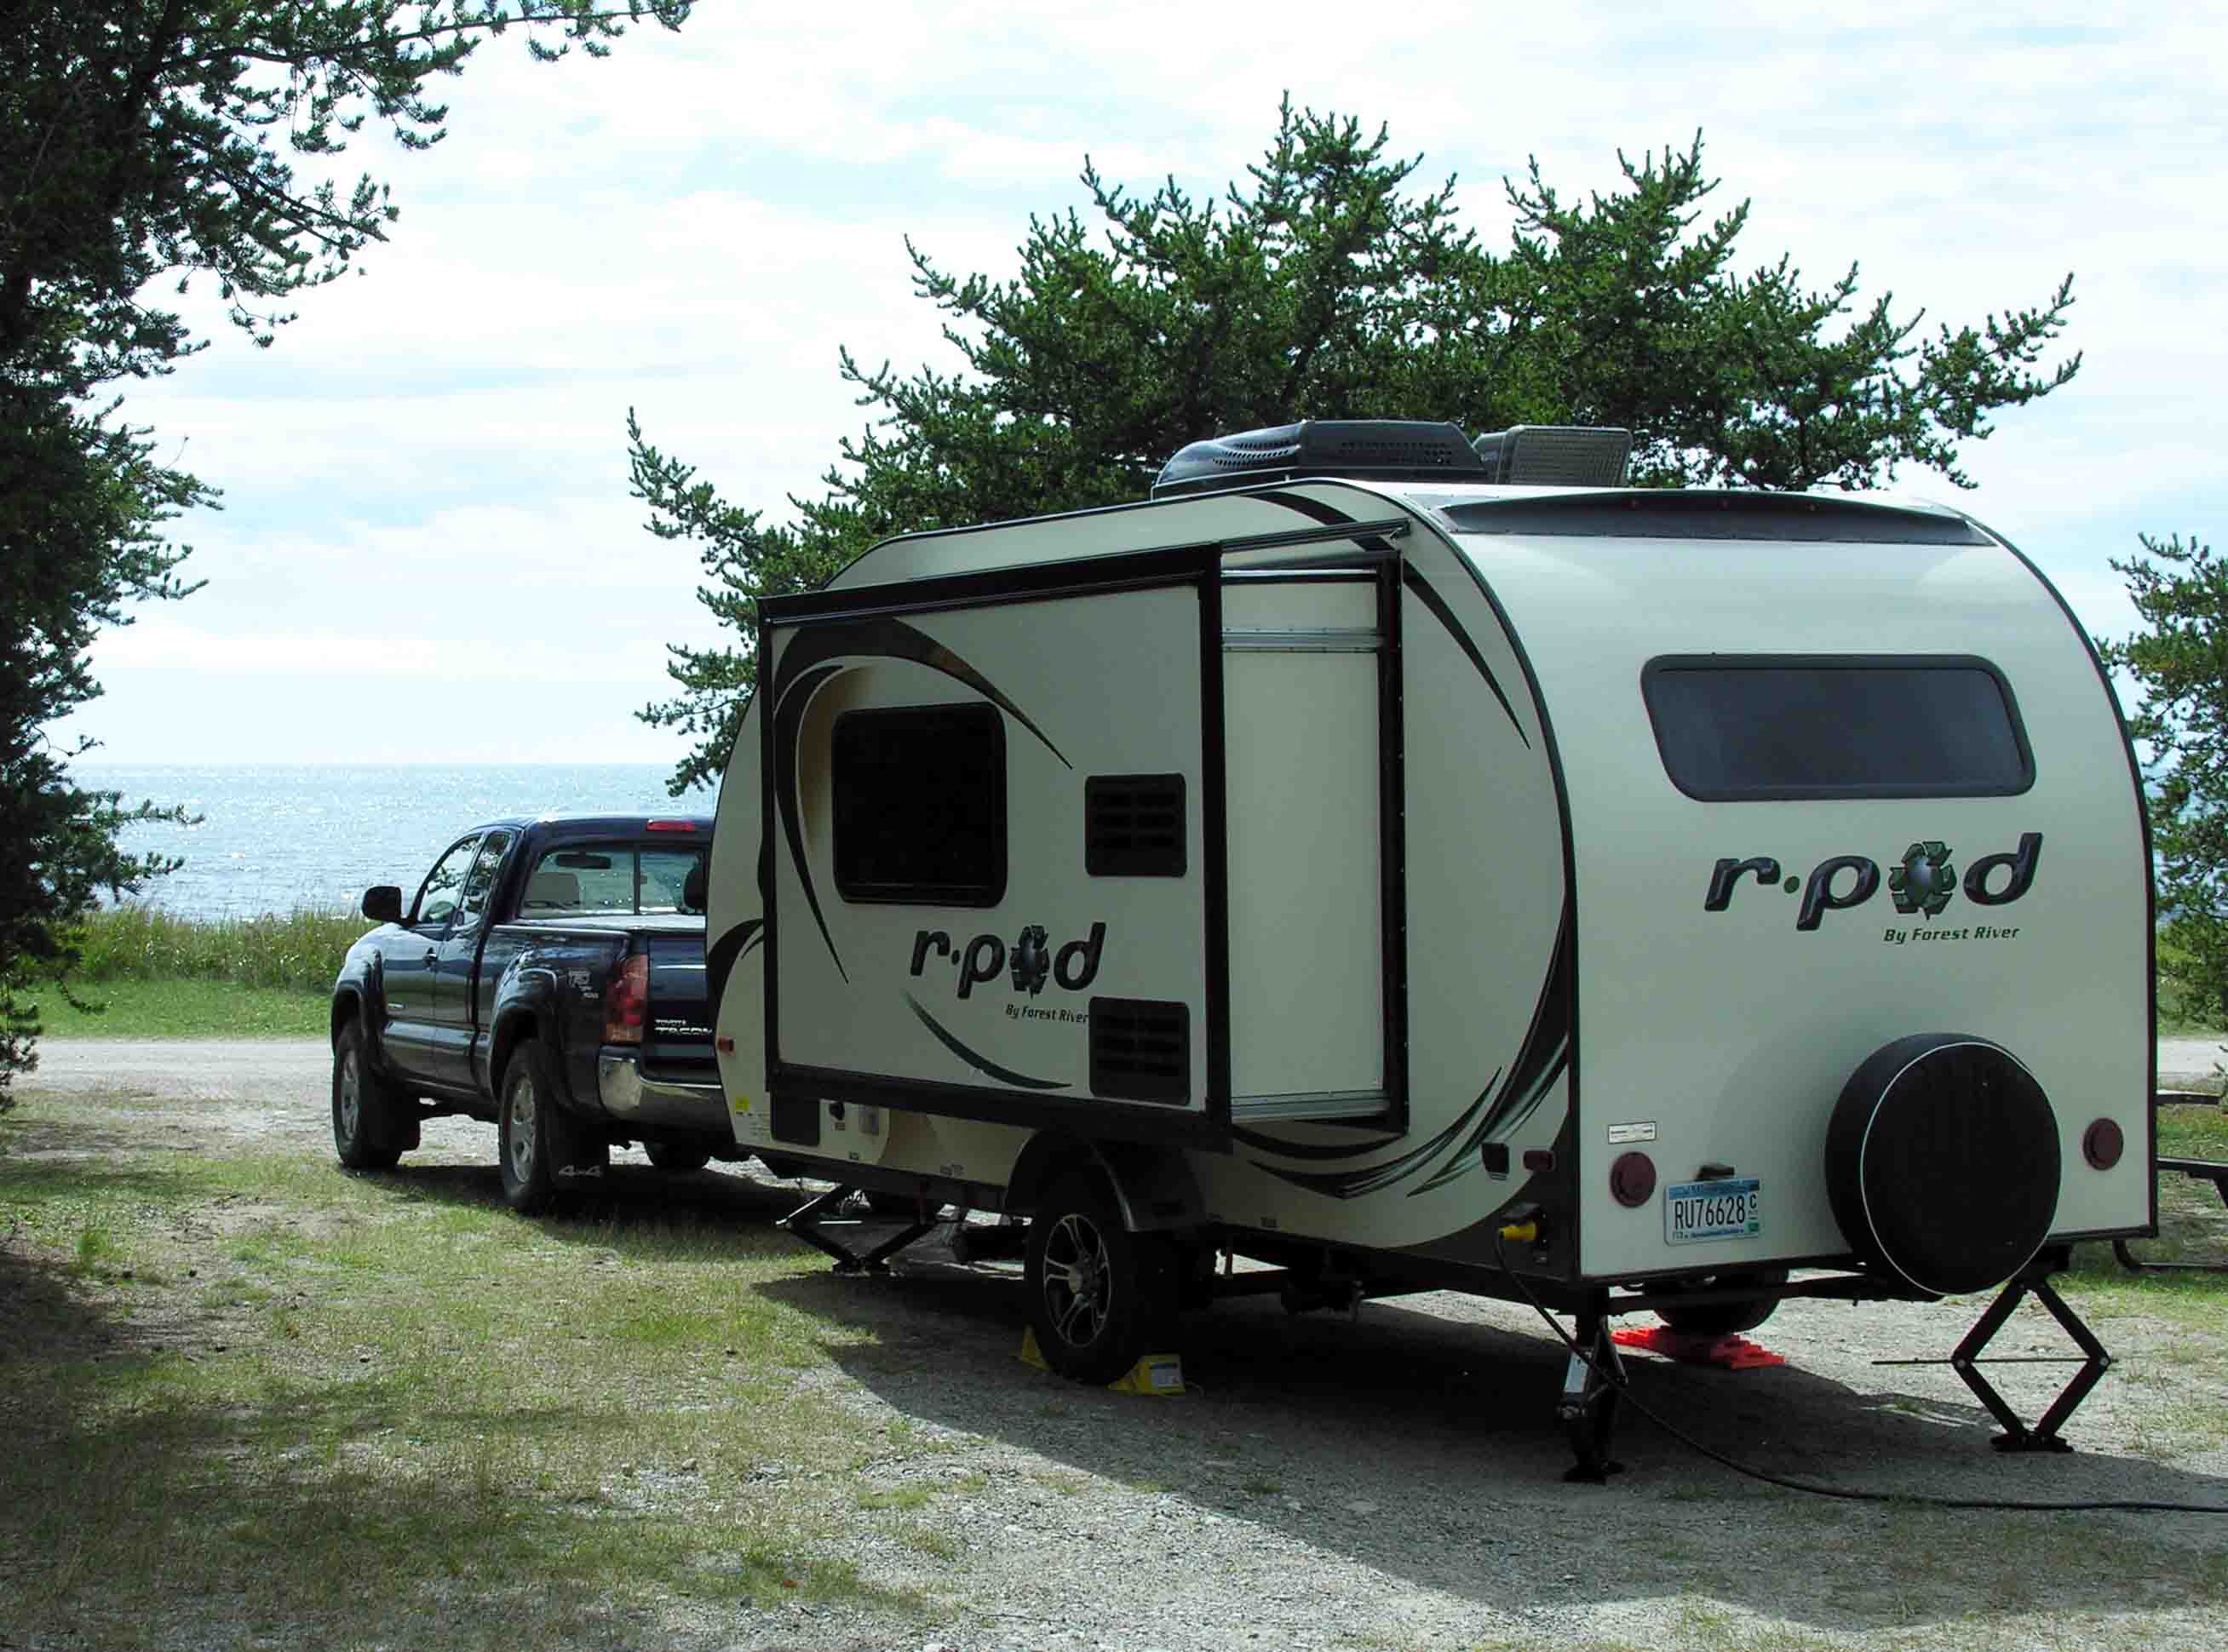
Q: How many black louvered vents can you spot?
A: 2